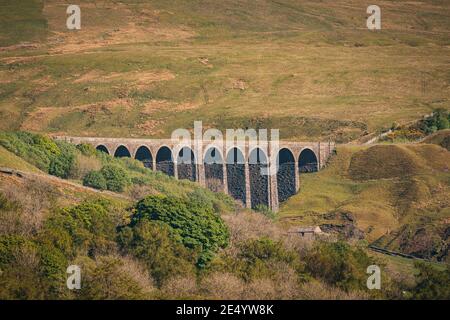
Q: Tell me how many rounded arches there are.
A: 10